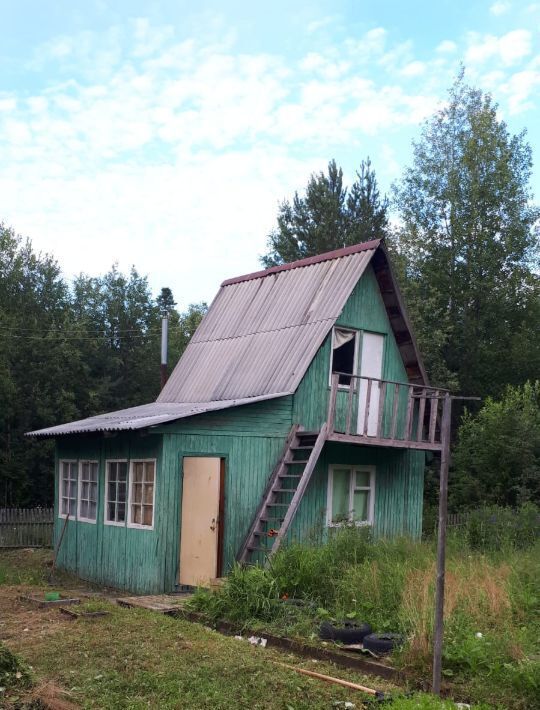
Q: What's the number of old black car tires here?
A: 2